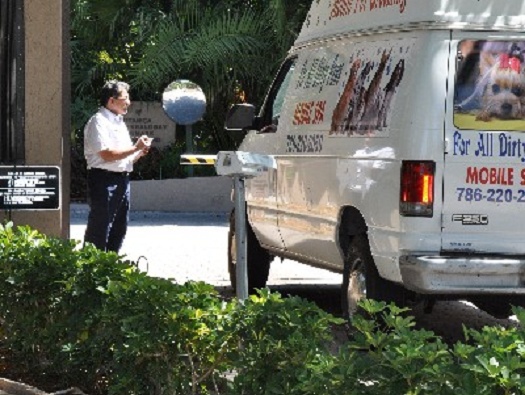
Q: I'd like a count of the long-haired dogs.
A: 1